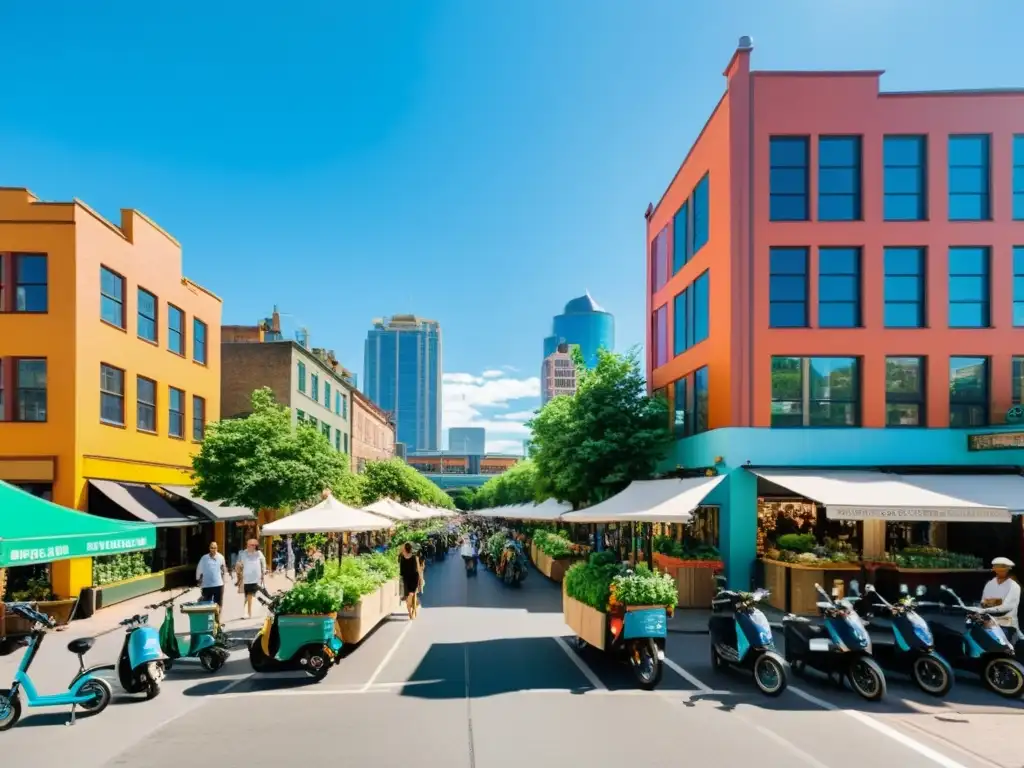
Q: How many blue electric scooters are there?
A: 6